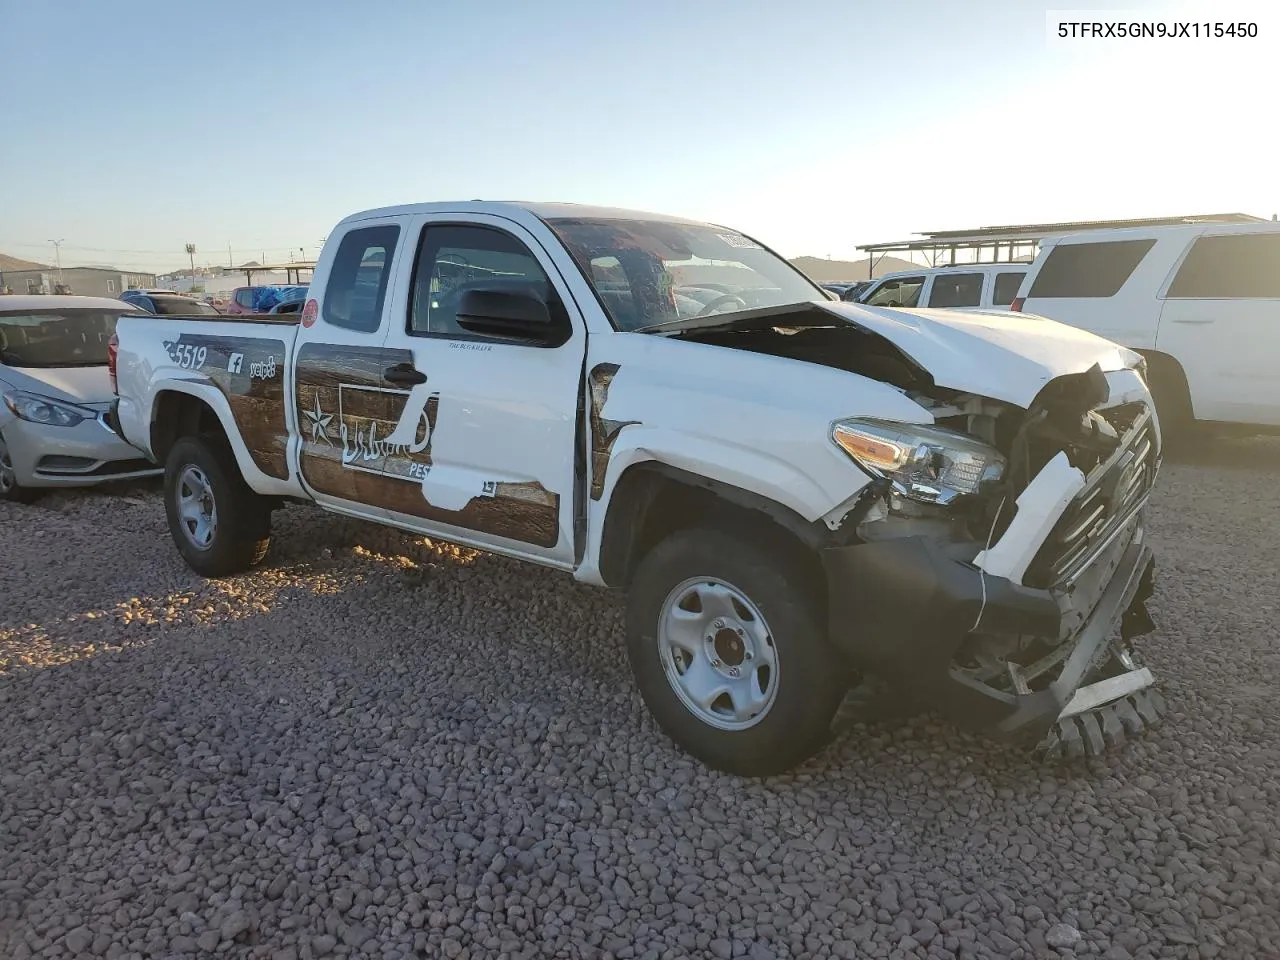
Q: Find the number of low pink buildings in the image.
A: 0